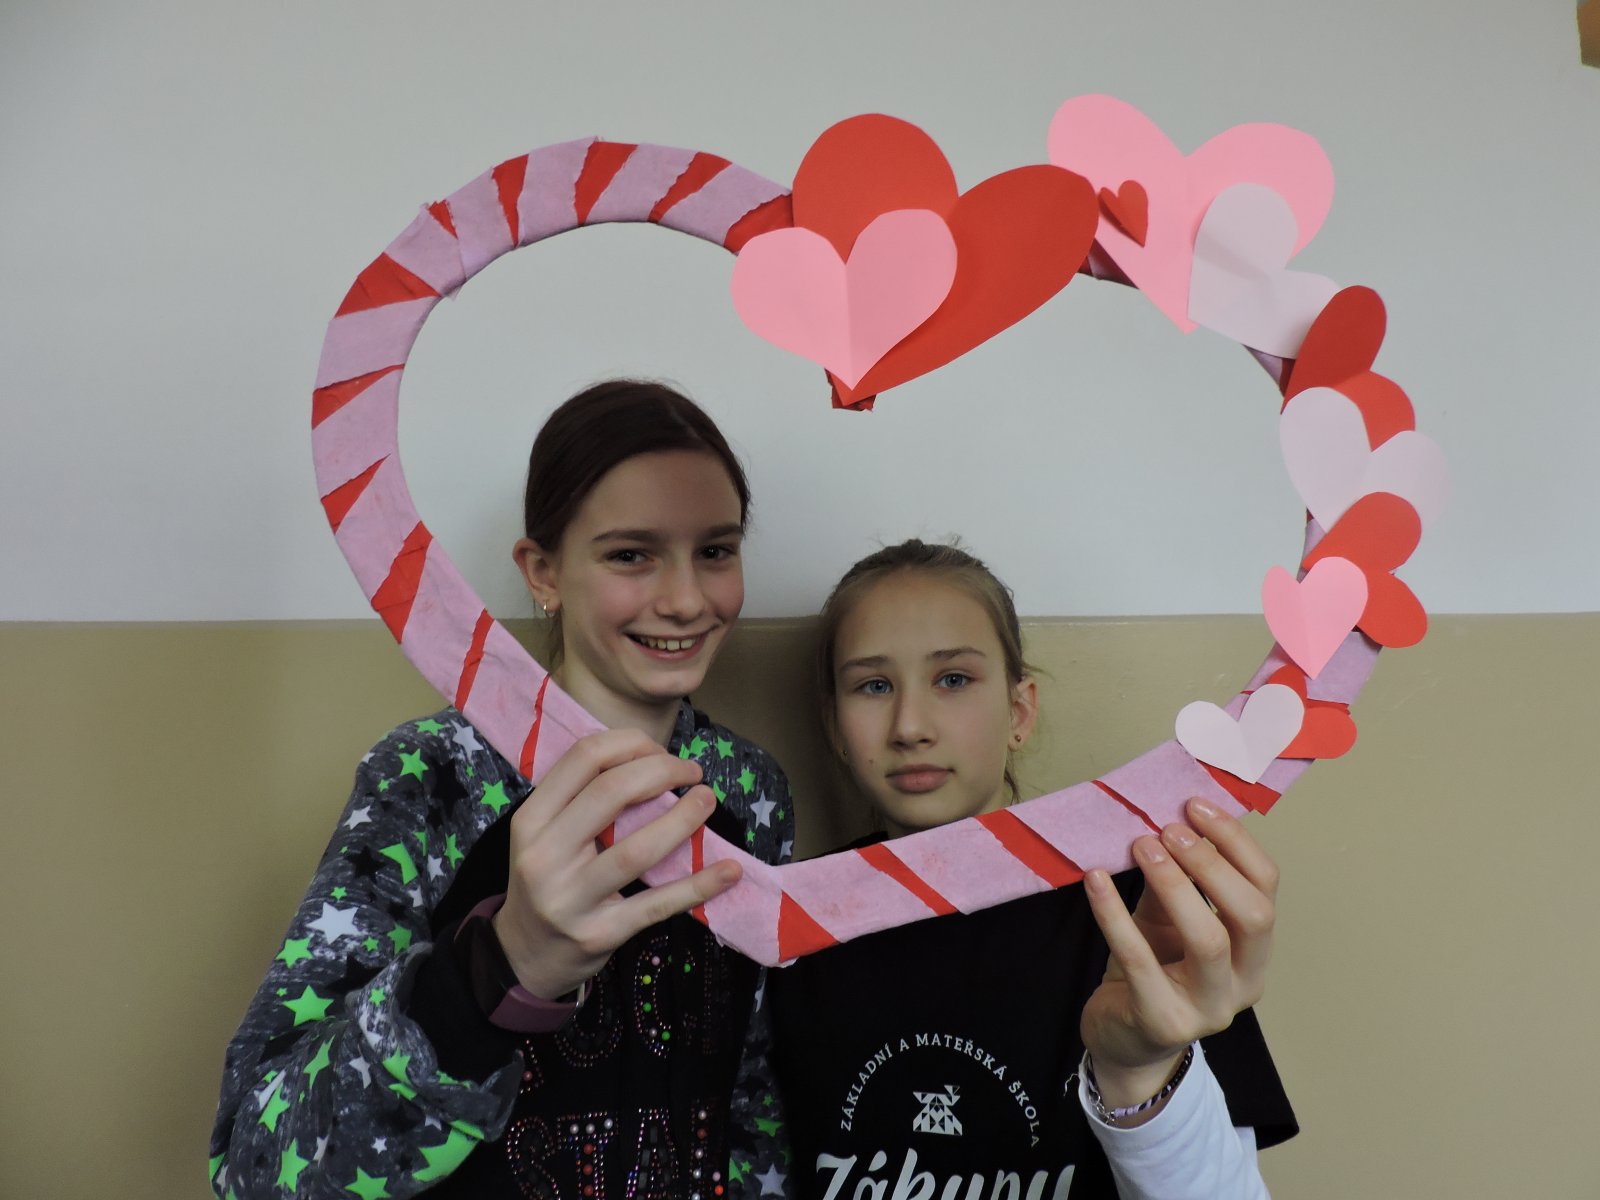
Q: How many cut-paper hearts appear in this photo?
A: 11